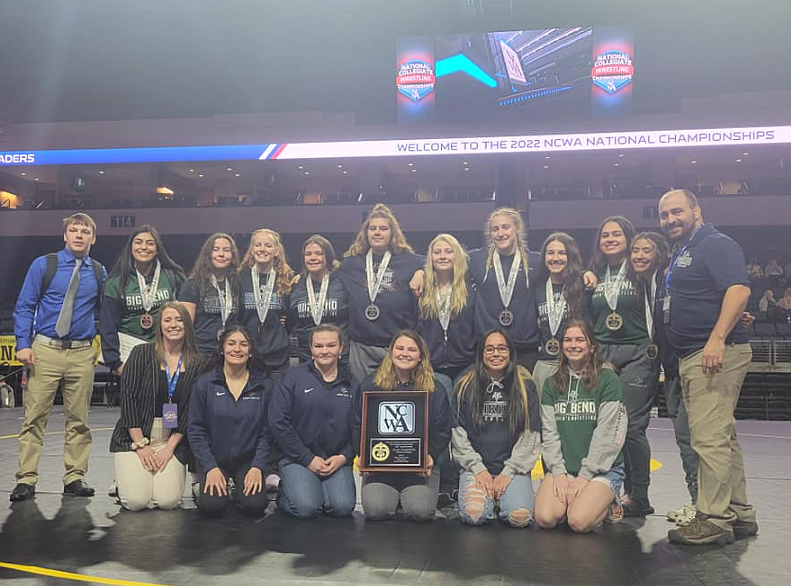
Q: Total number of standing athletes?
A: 10